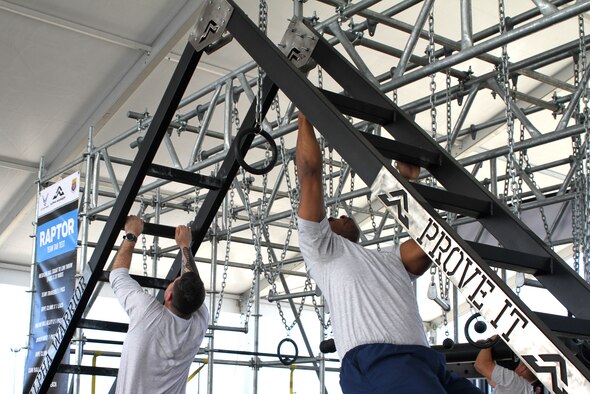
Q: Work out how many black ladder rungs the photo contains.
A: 10